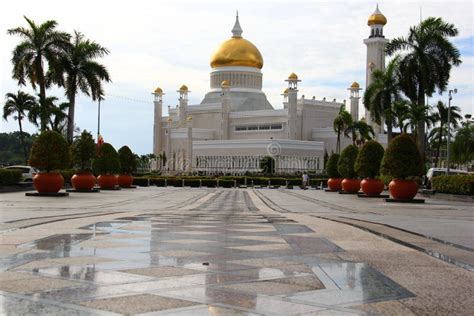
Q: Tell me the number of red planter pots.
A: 8